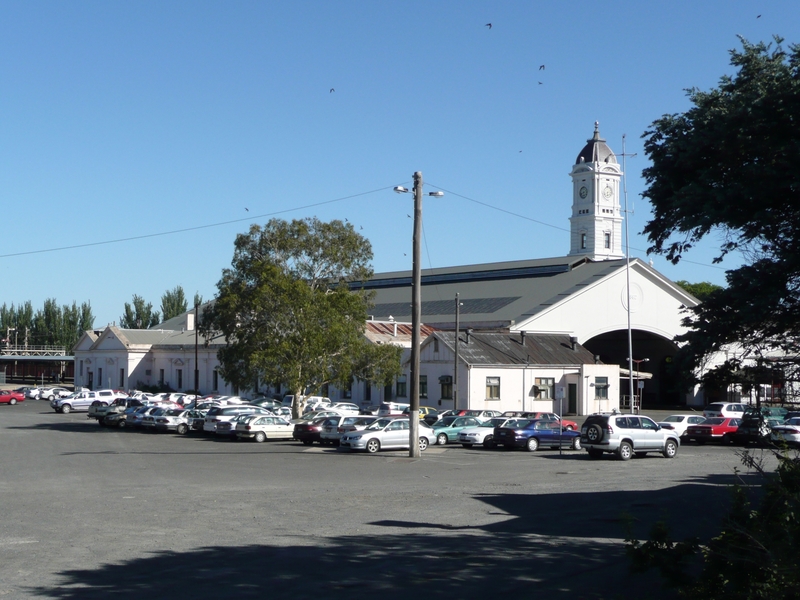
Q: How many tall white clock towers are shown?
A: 1